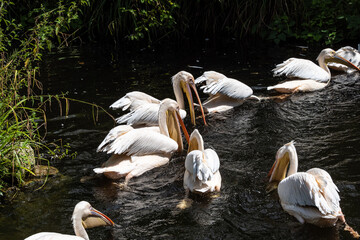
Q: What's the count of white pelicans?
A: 8